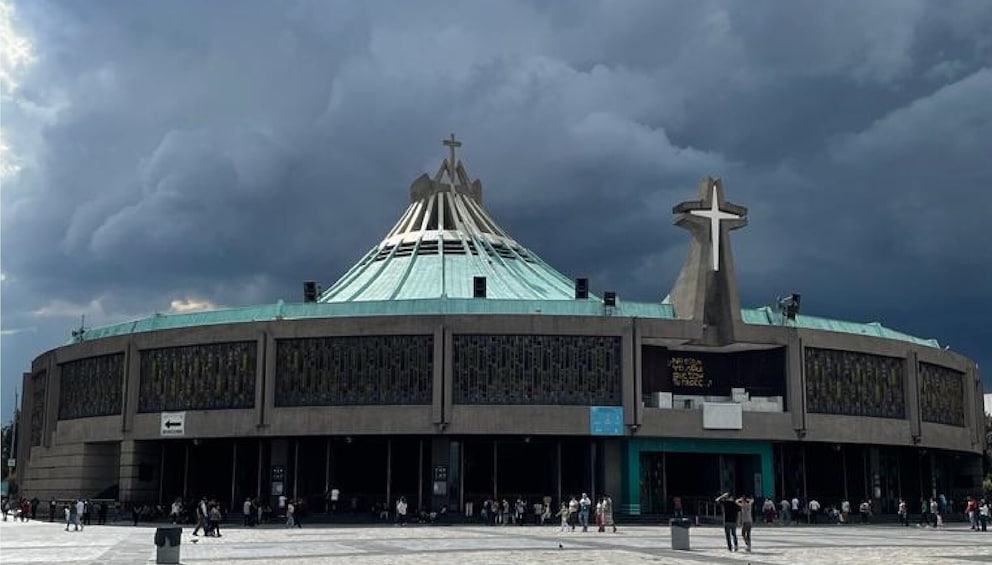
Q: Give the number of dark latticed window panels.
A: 7